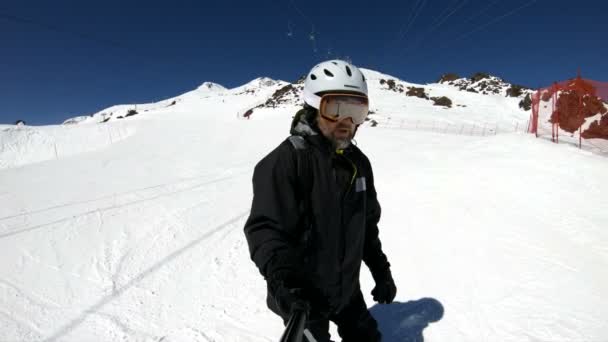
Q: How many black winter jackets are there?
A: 1